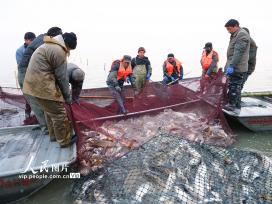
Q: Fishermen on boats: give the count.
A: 10